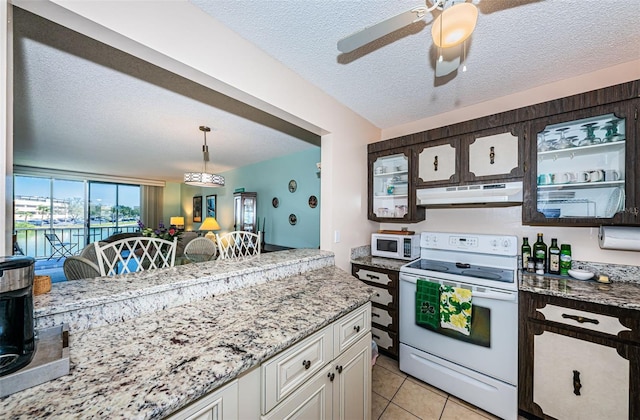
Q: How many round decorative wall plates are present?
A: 4